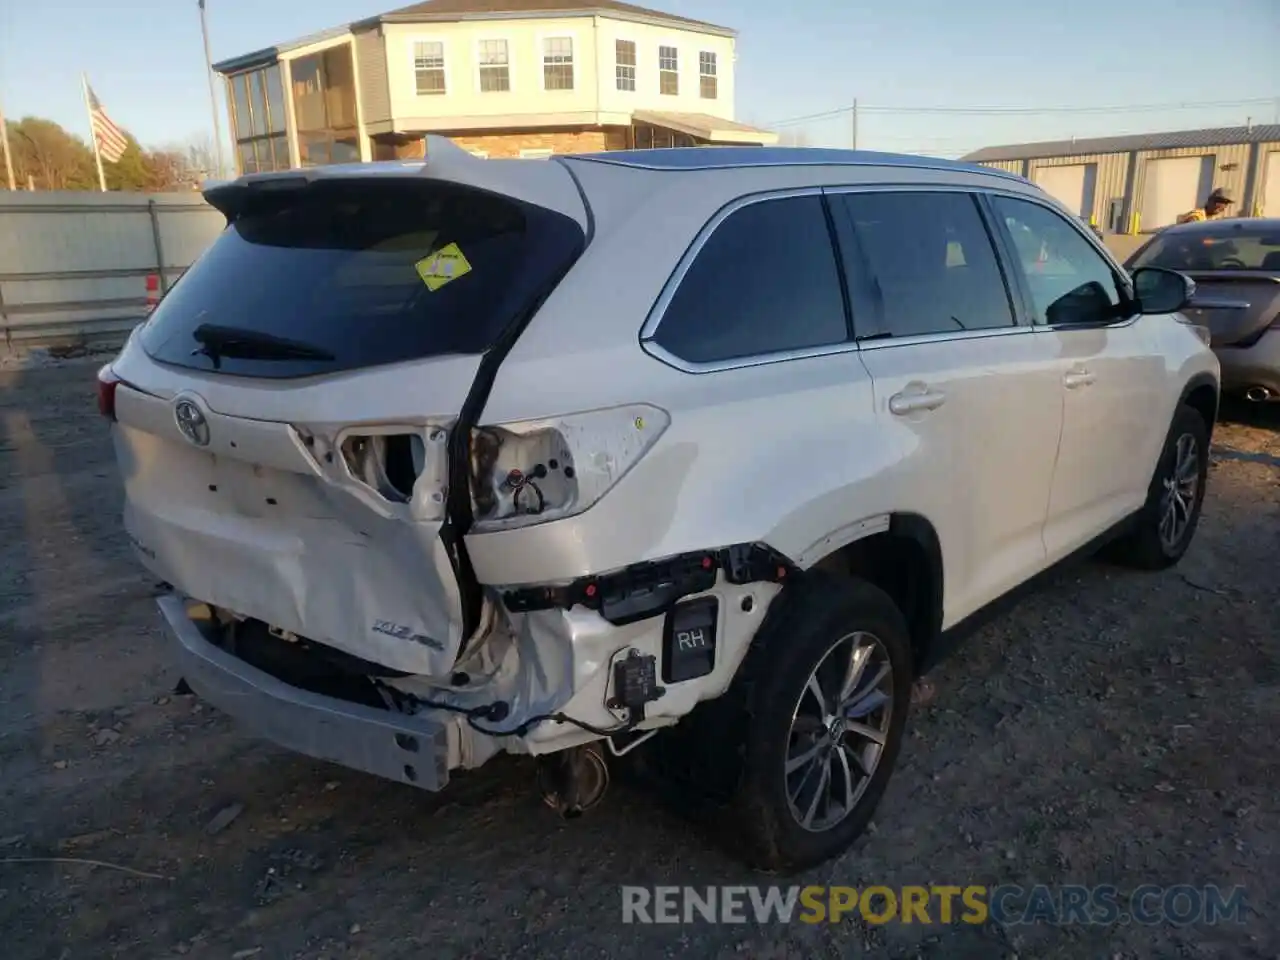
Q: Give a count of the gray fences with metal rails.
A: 1